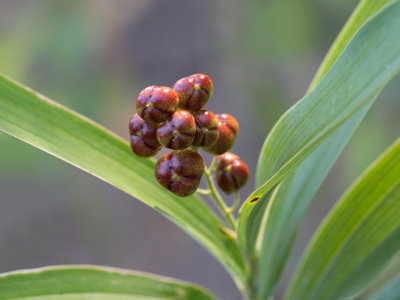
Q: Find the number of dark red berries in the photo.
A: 8